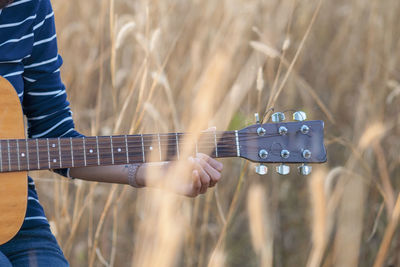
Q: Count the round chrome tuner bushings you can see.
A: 6